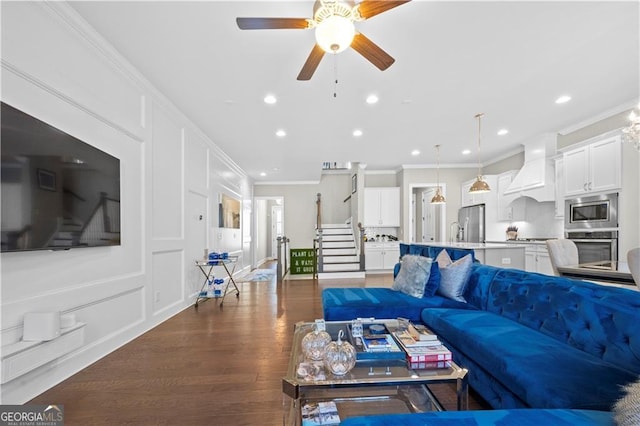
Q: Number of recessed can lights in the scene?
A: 9